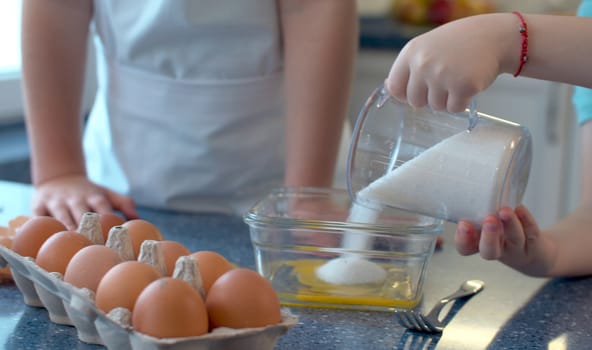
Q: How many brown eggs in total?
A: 10